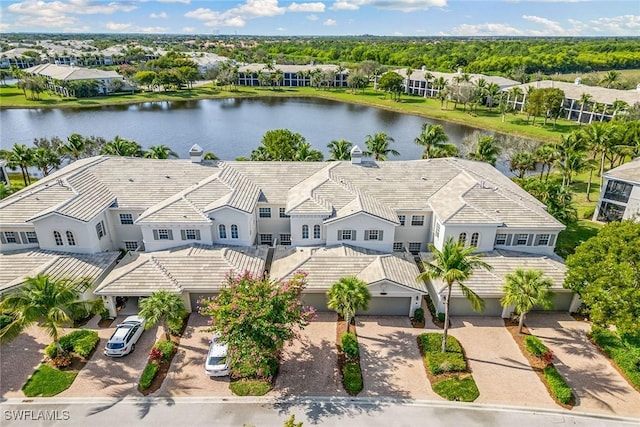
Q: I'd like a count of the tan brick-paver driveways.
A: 7